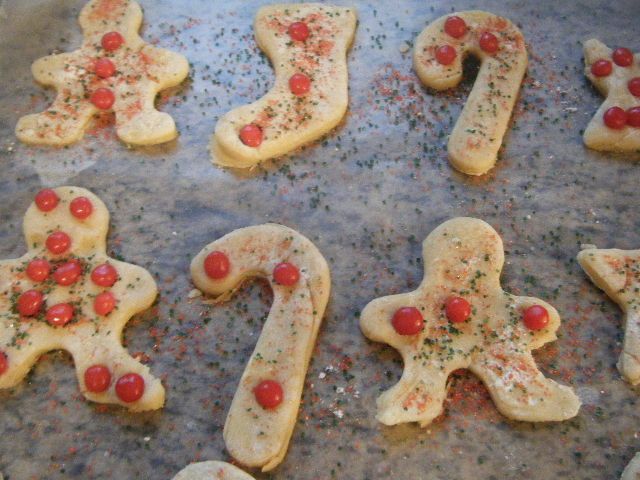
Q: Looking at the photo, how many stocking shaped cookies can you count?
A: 1